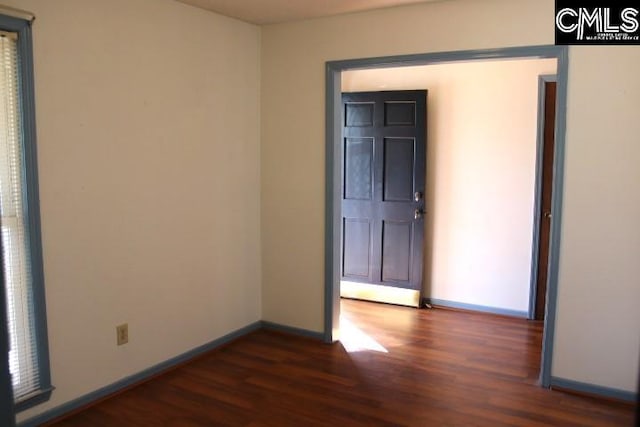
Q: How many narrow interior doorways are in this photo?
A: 1